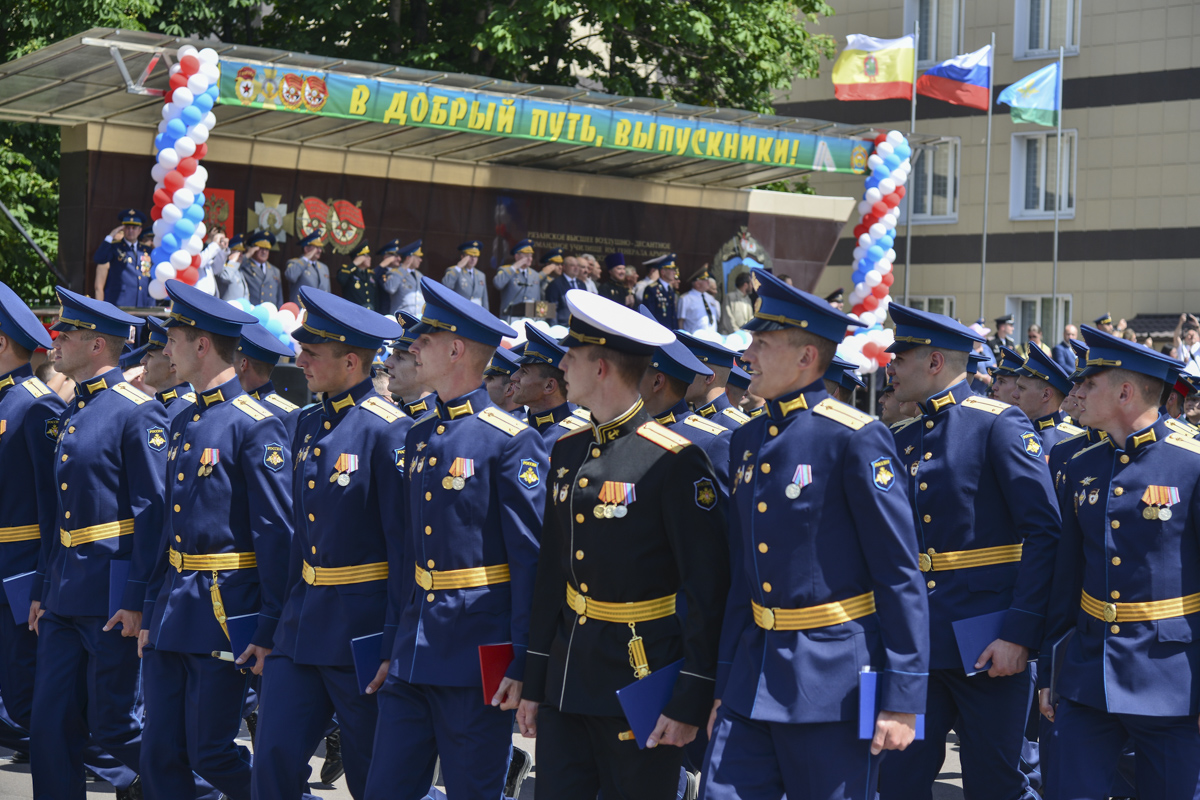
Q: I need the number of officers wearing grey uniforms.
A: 7